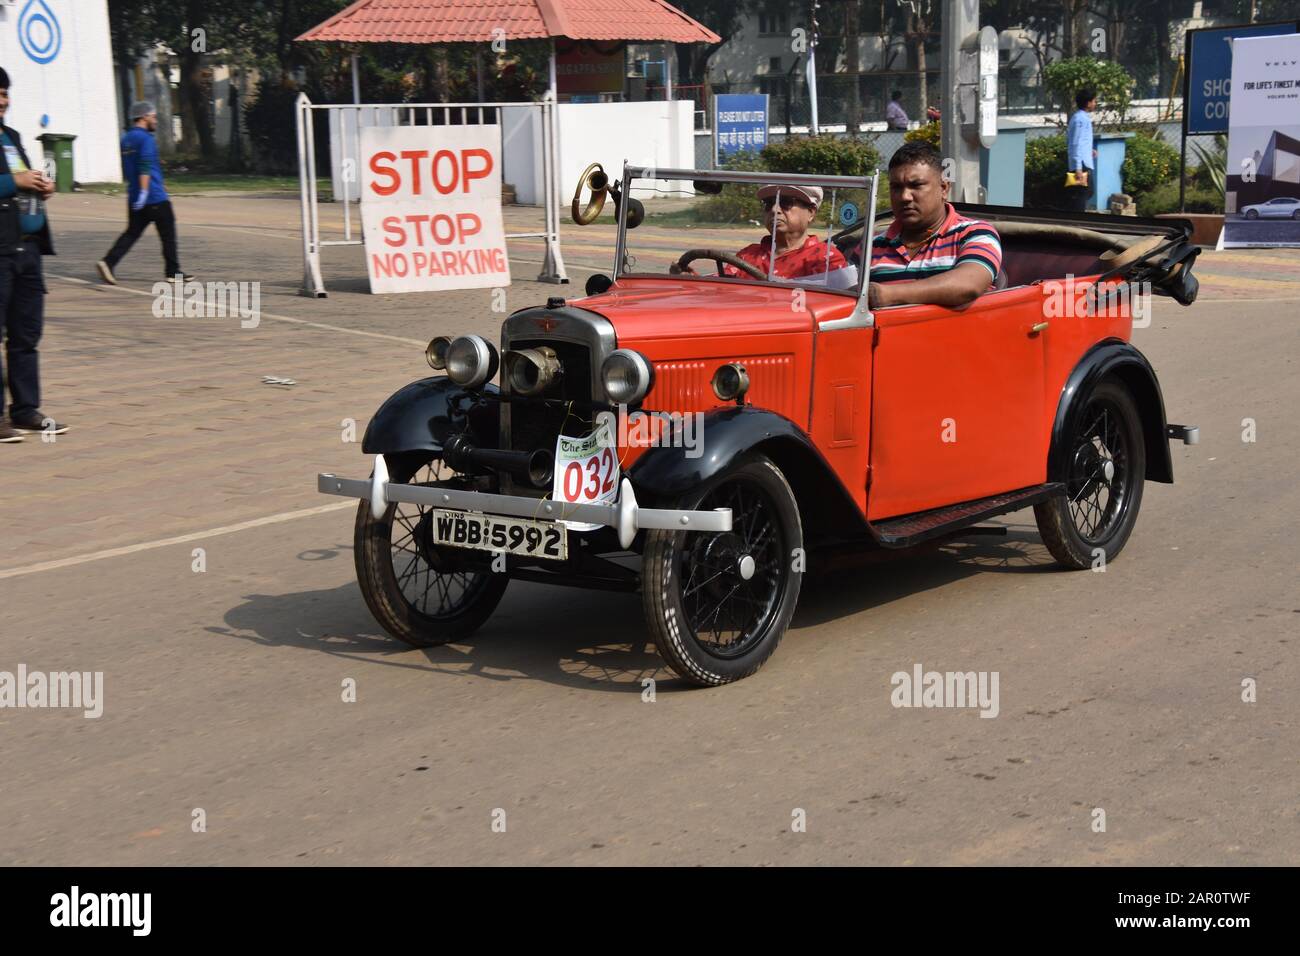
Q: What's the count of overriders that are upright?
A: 2